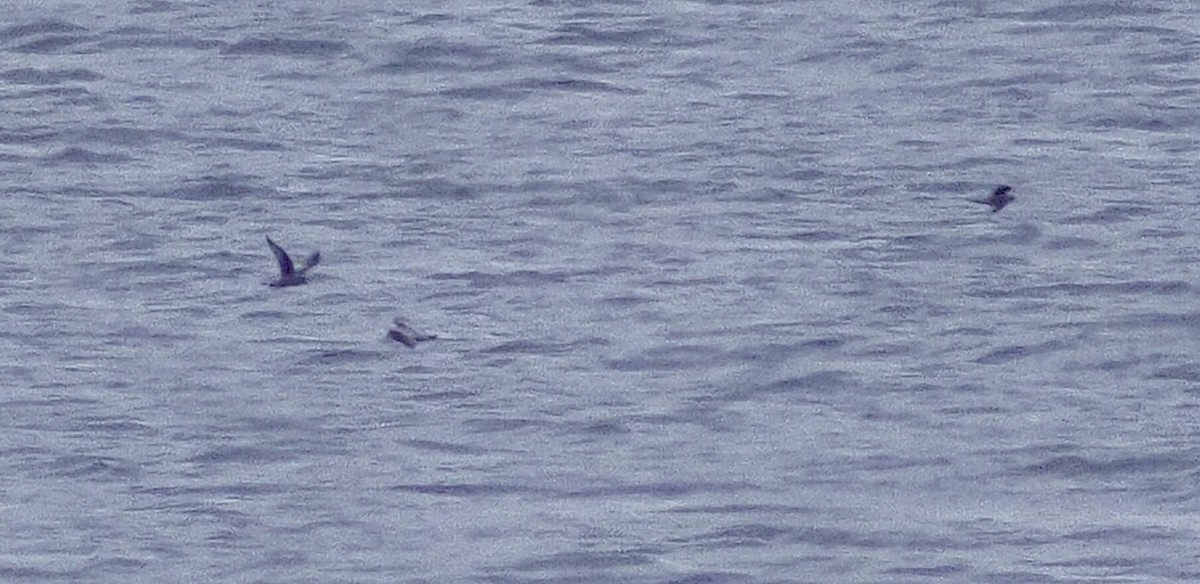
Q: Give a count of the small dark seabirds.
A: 3